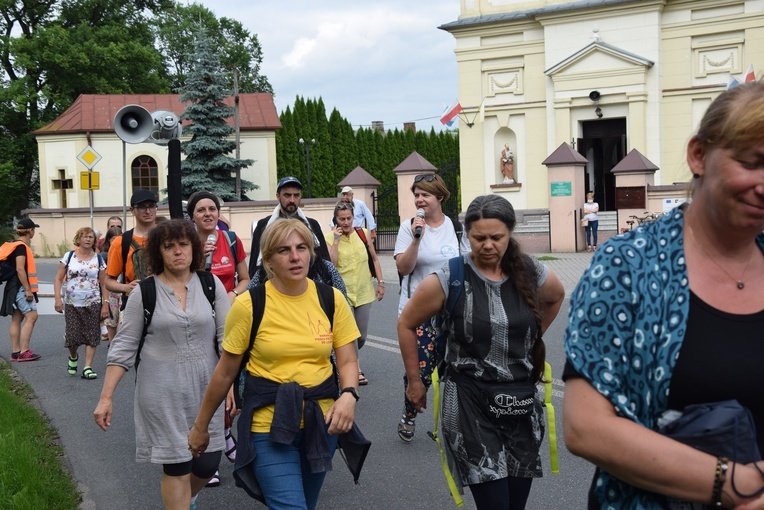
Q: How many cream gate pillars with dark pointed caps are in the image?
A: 4